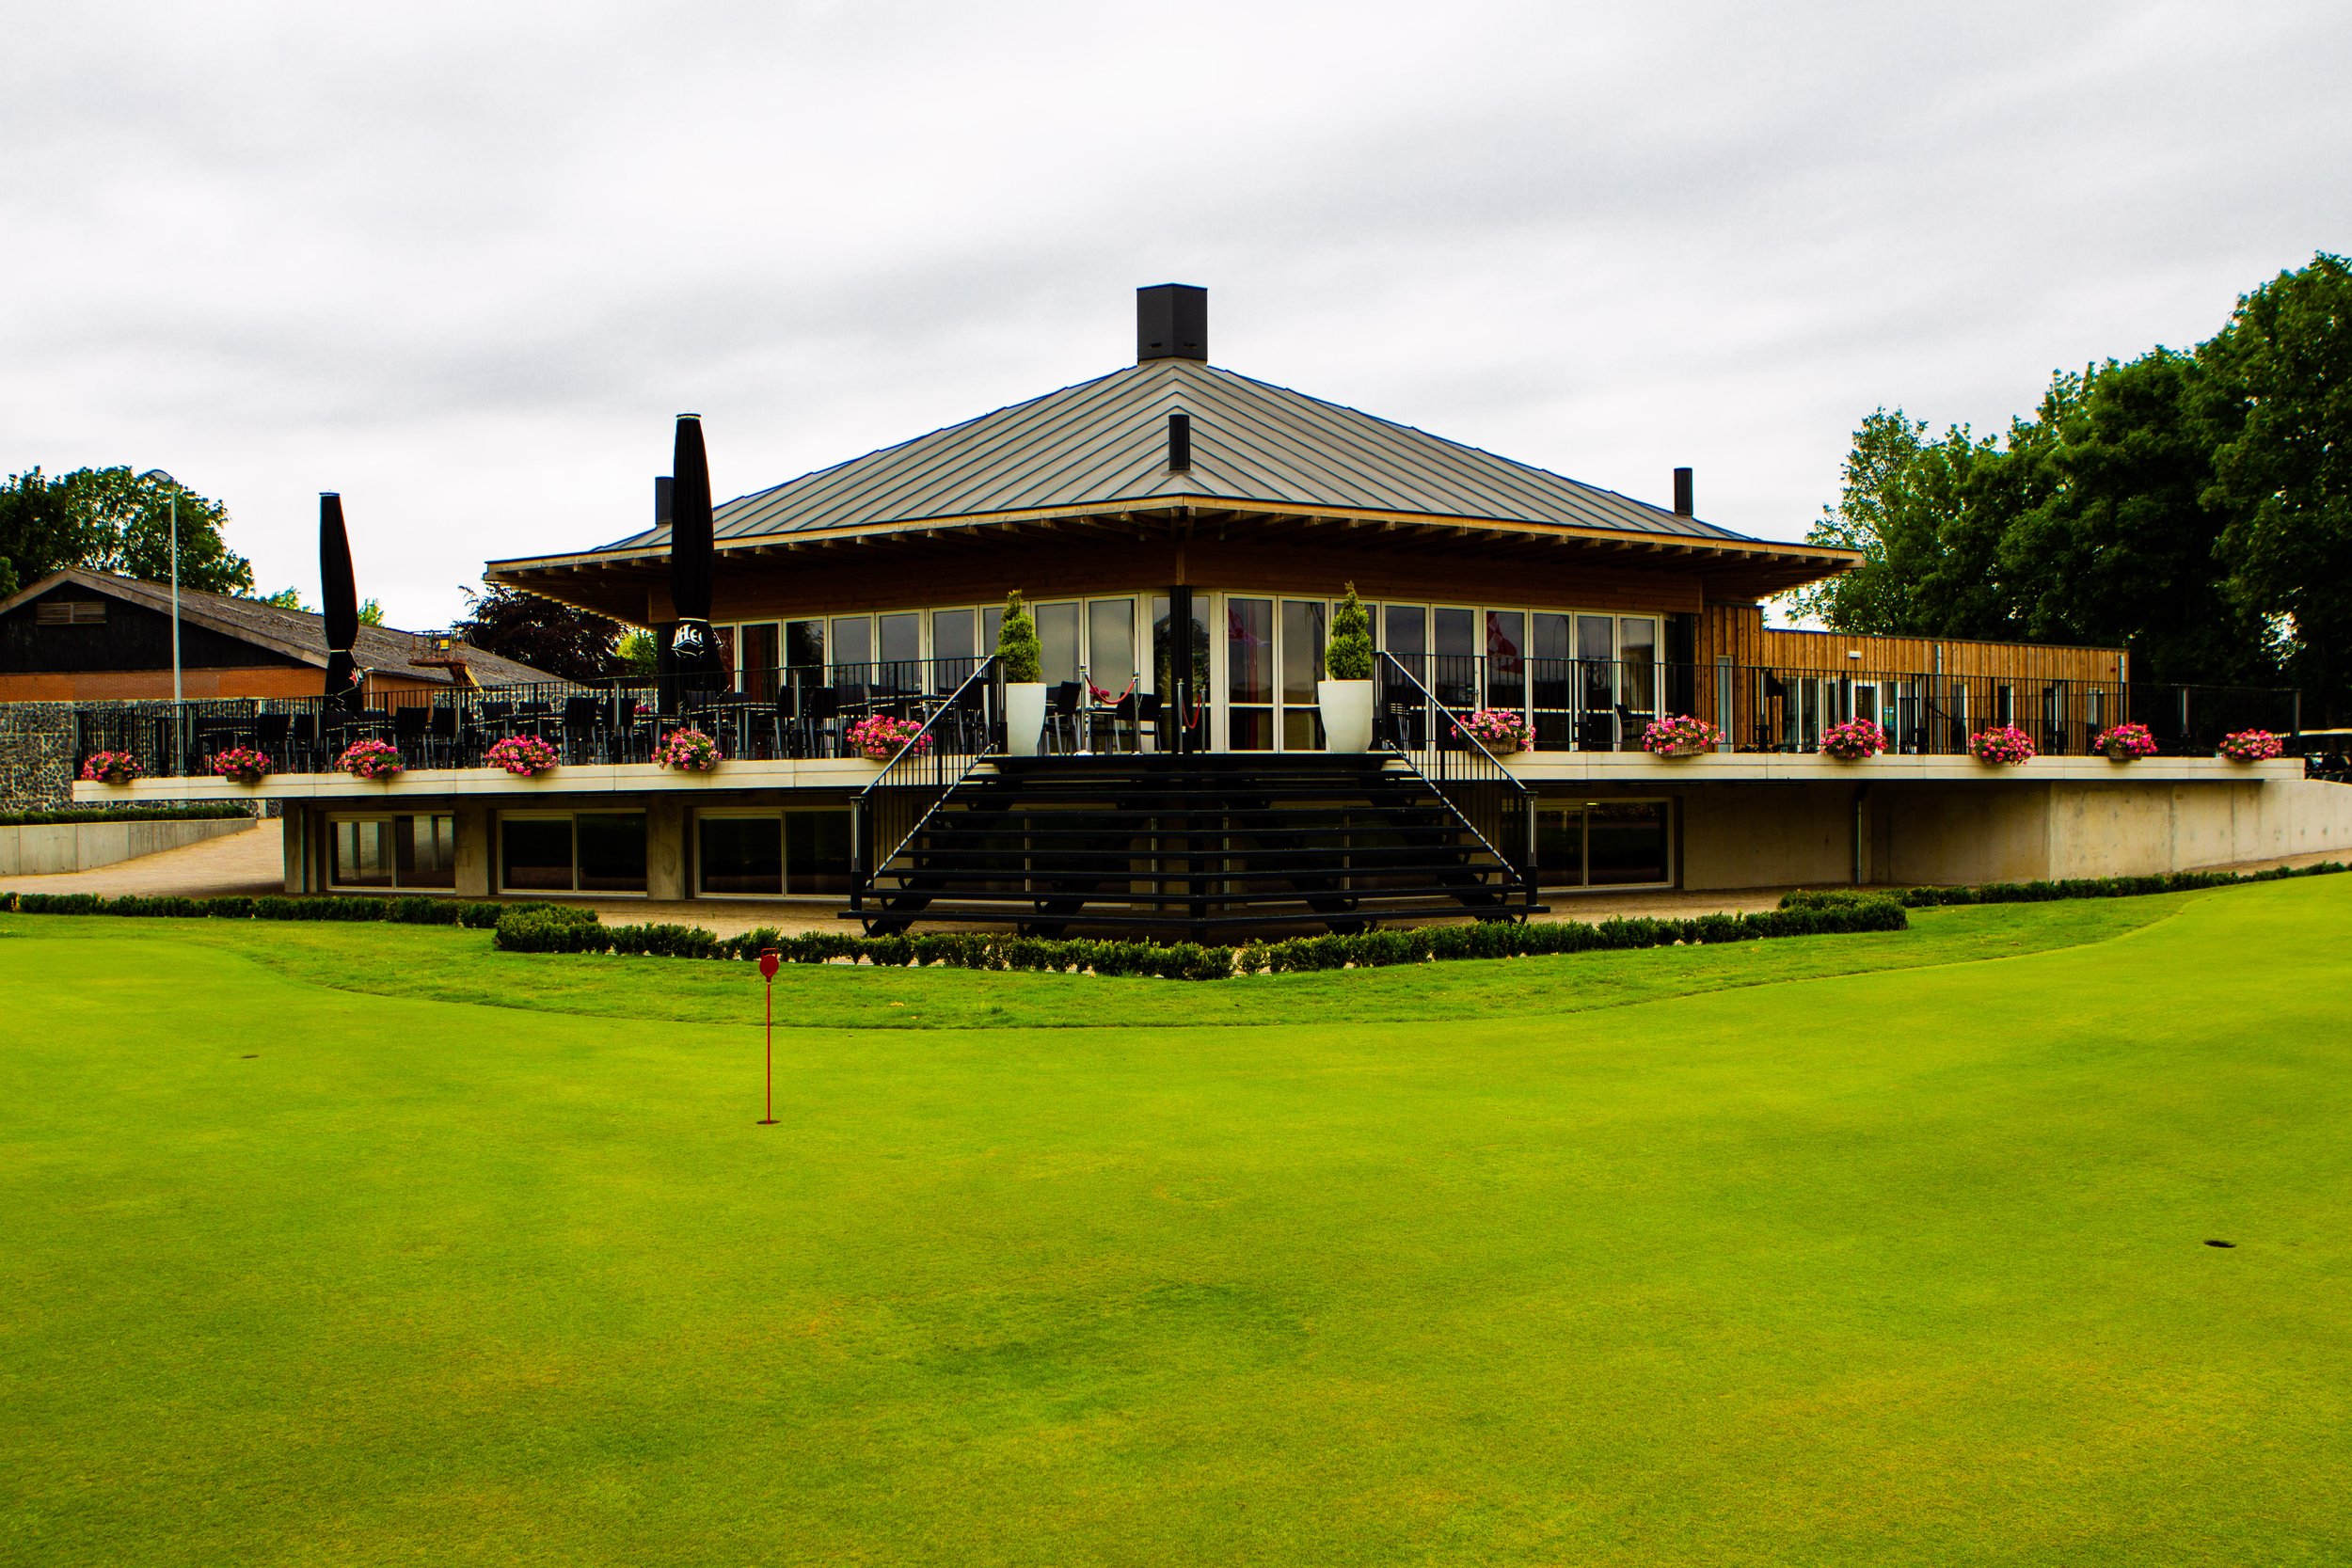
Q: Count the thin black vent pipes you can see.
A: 3